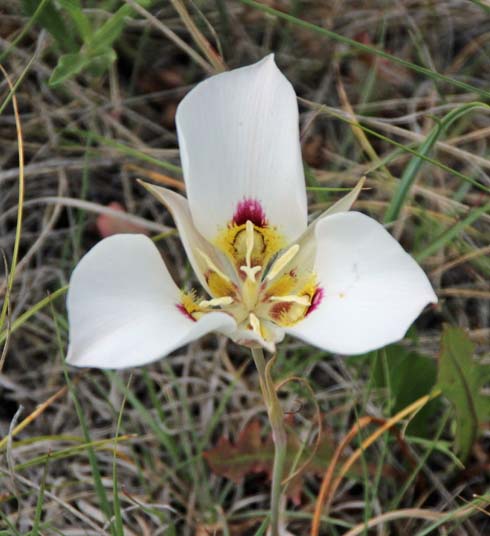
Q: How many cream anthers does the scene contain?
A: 6